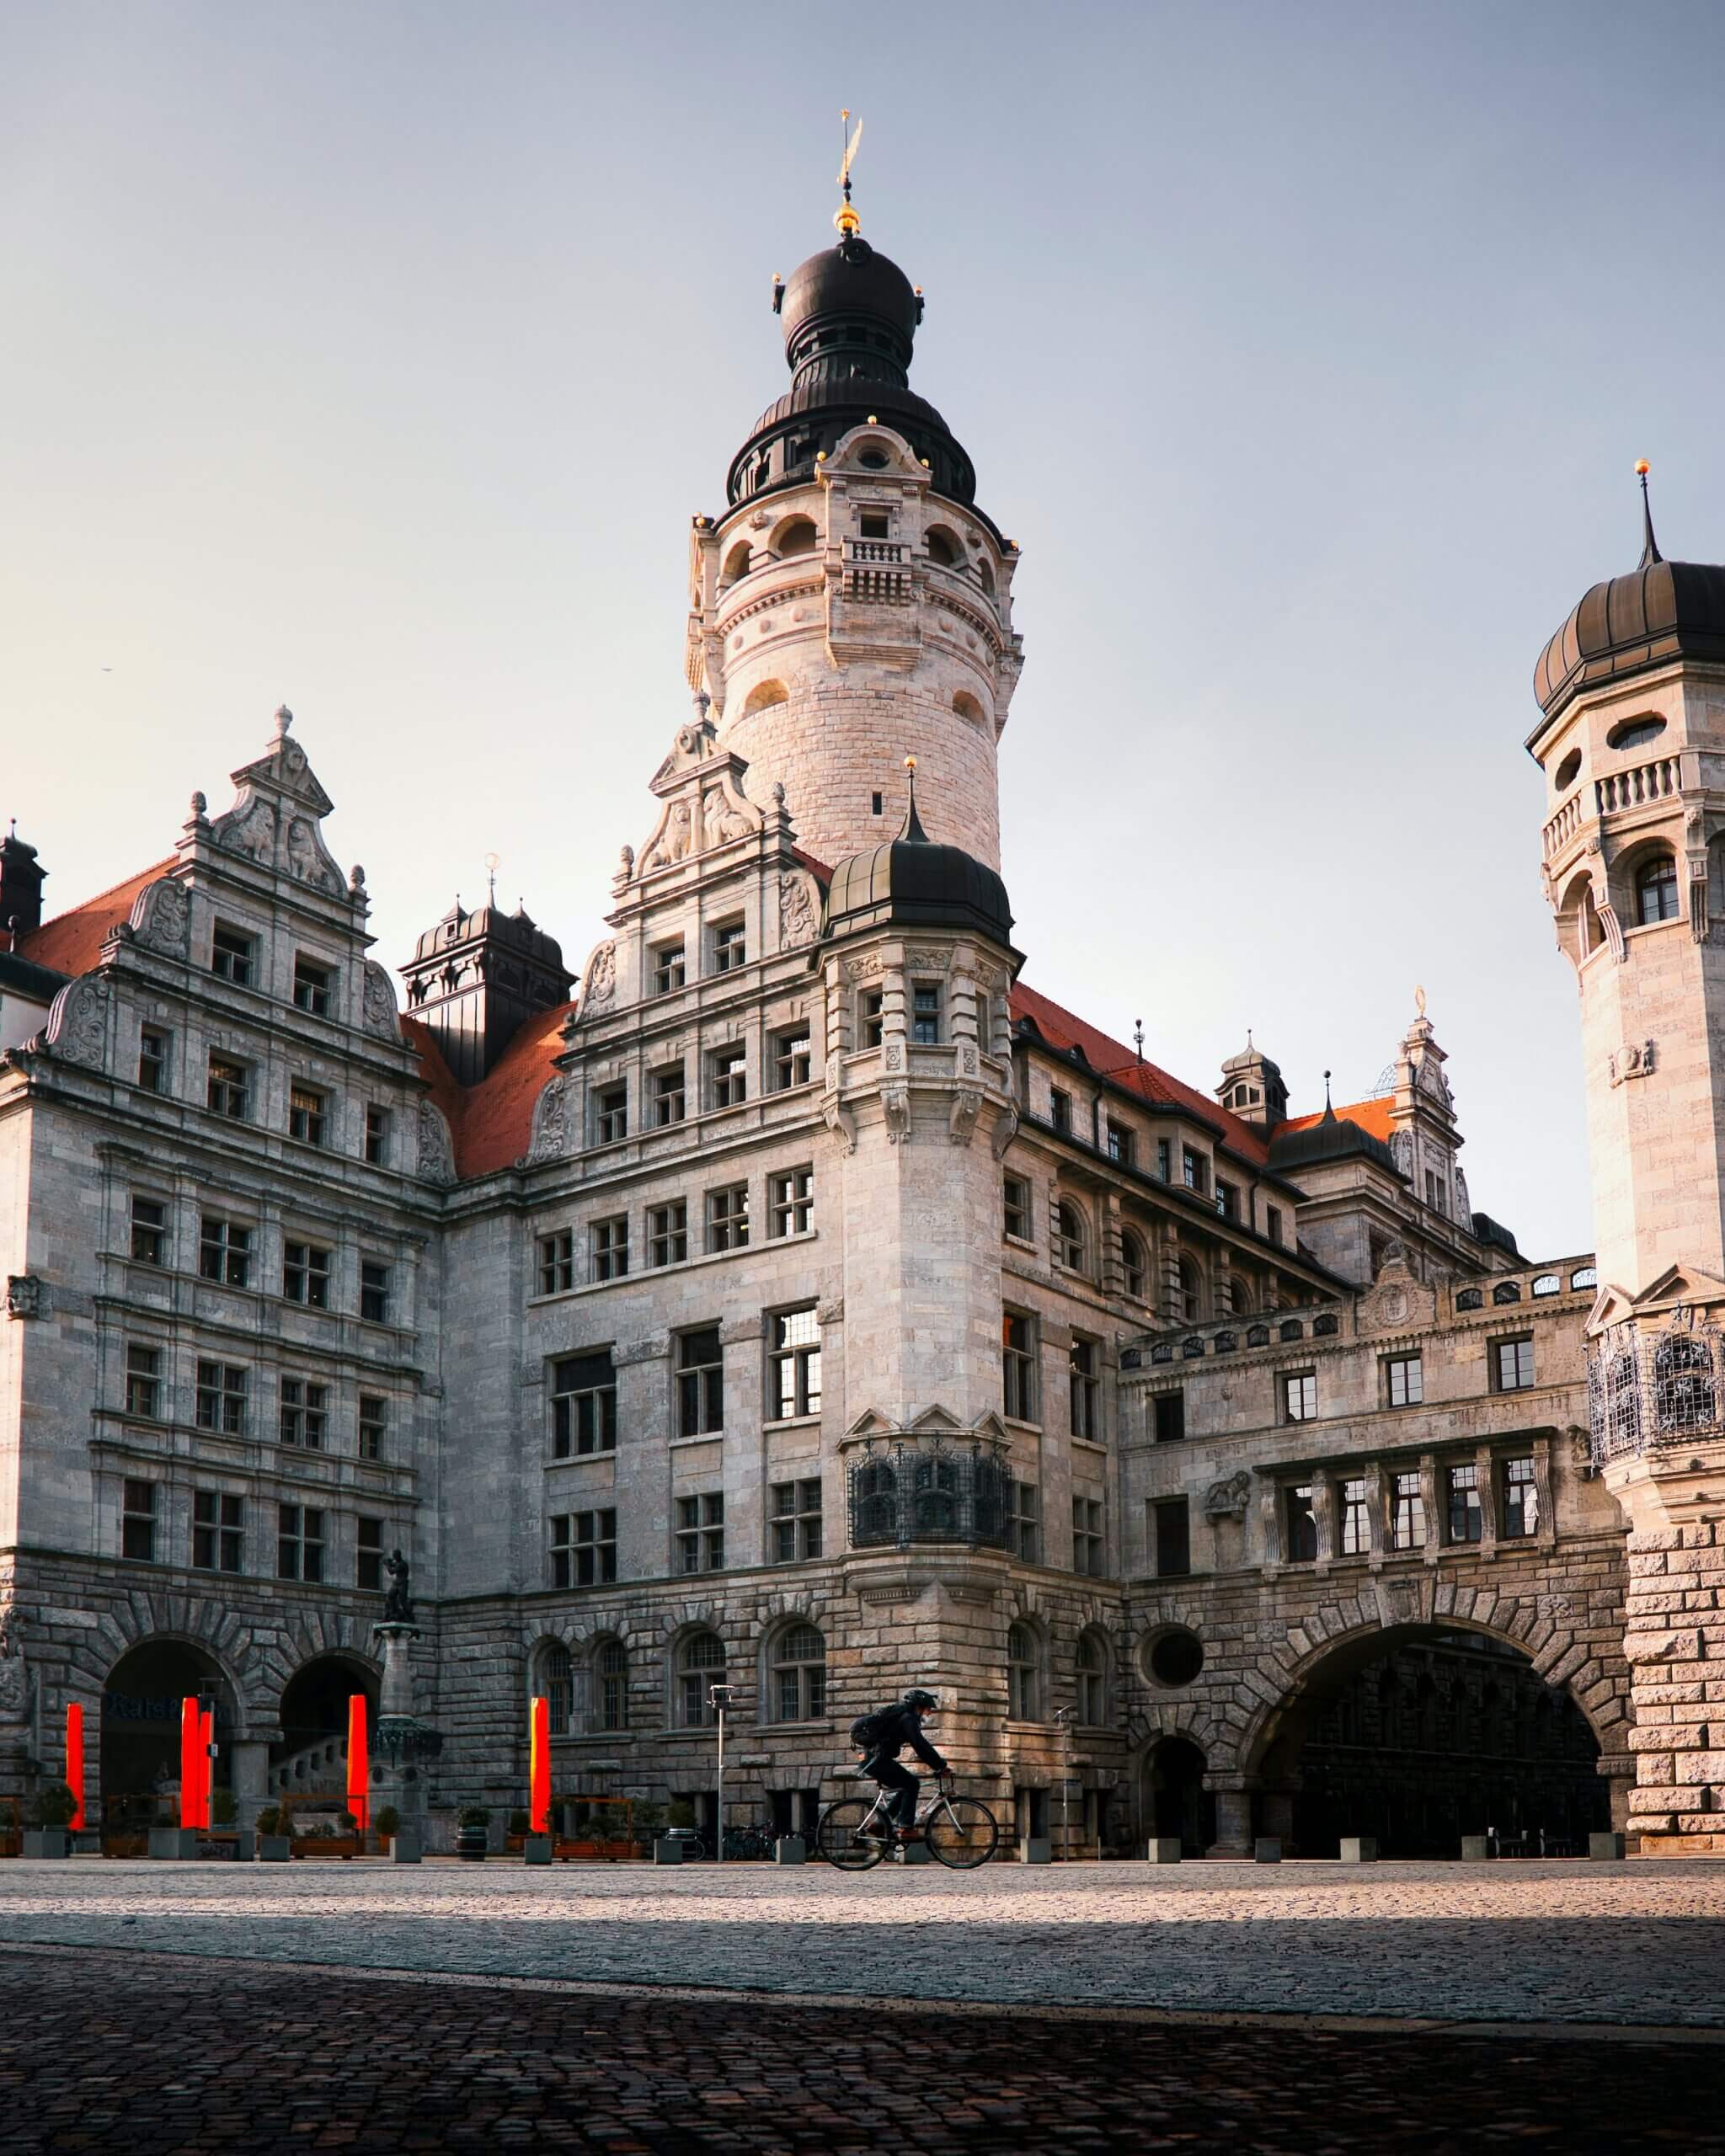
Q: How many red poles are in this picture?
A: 5